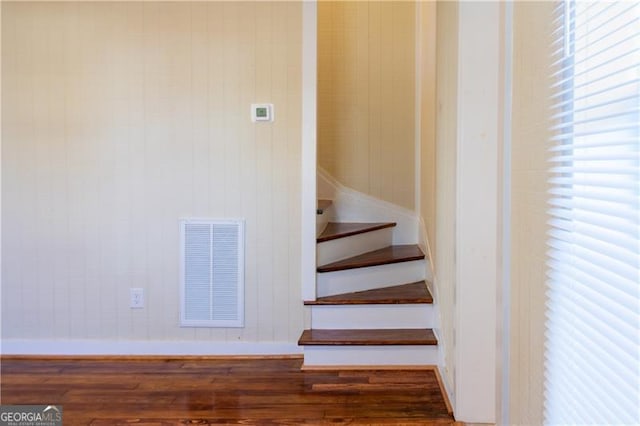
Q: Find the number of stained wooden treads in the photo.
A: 5